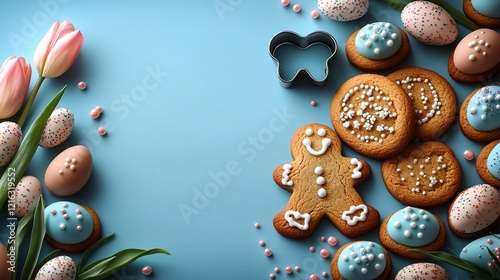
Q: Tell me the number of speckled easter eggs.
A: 8